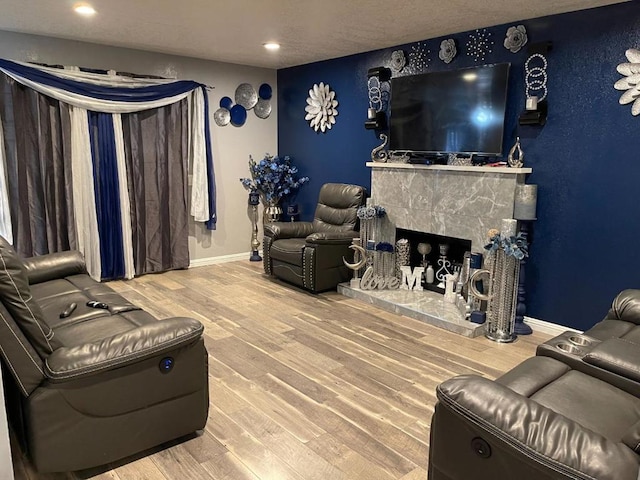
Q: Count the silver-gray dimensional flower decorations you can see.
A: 3